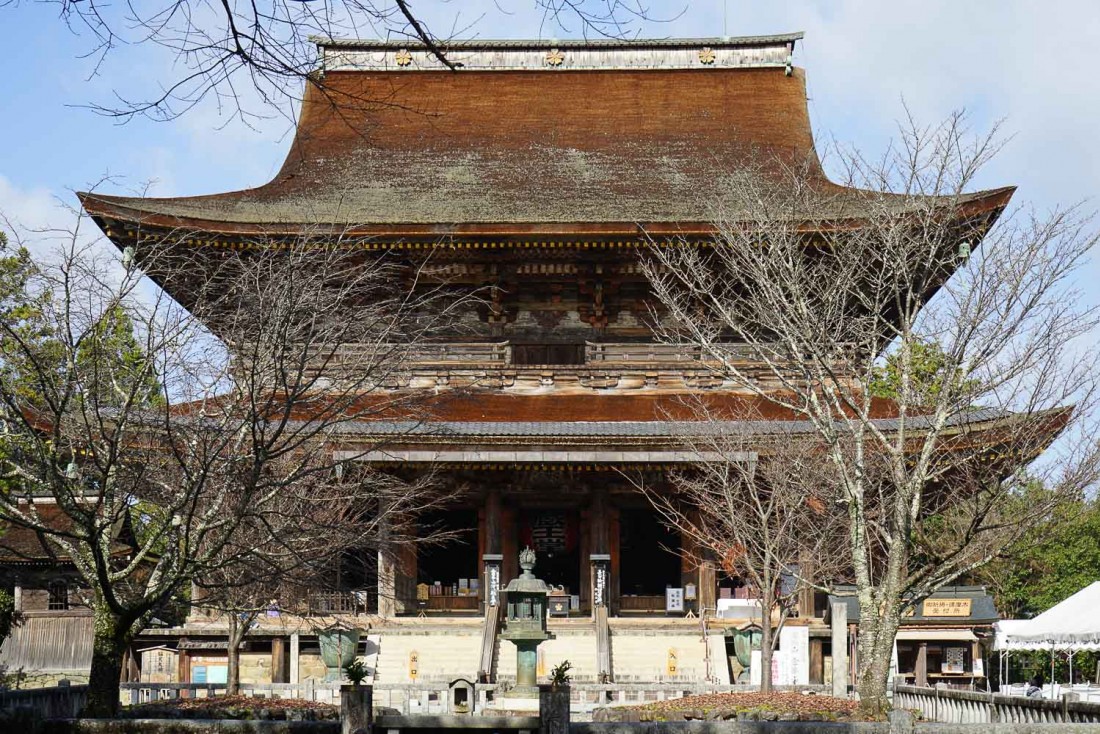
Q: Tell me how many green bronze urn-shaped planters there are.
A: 2